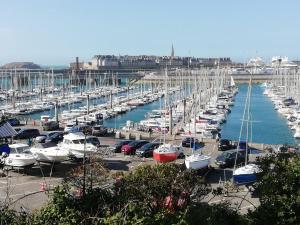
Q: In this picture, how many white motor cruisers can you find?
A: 3